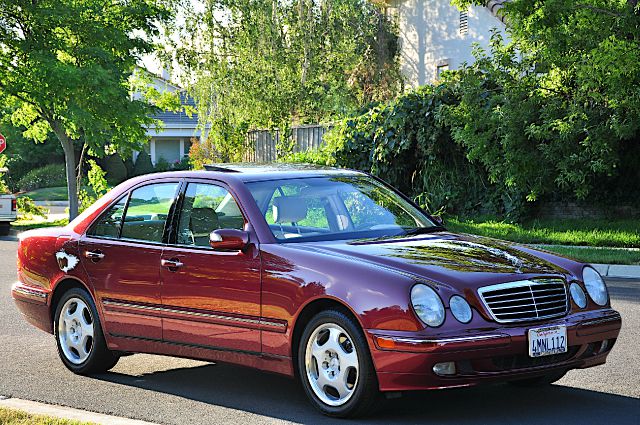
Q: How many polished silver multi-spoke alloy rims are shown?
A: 2